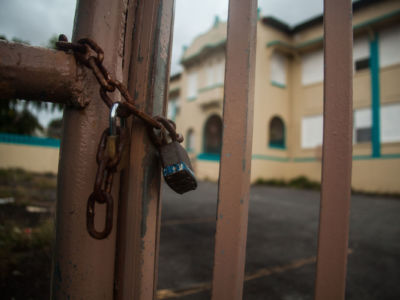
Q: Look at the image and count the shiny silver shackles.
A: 1